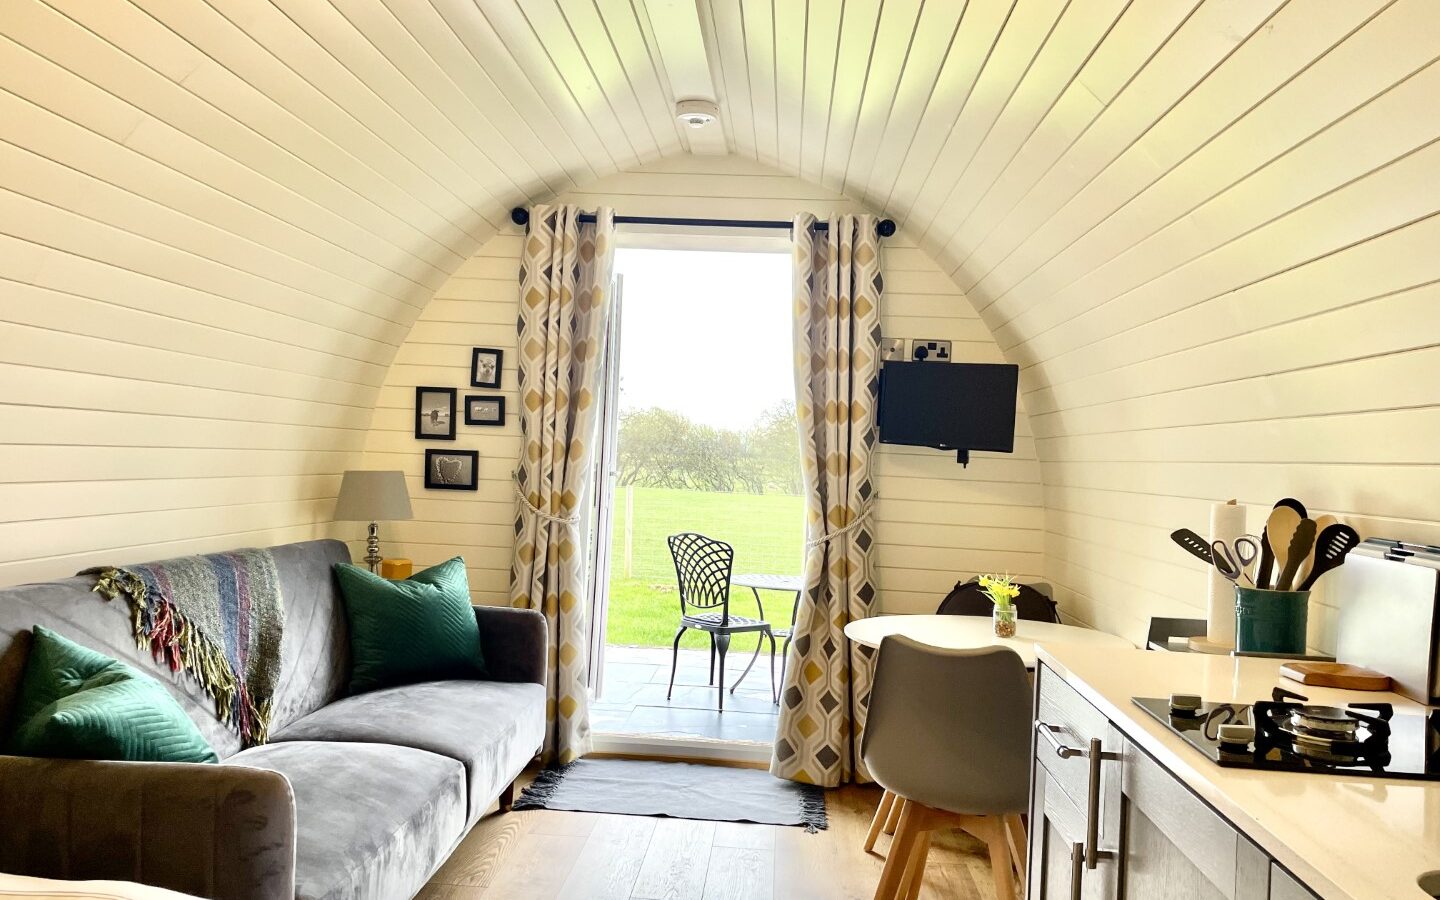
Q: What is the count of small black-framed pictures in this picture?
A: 4